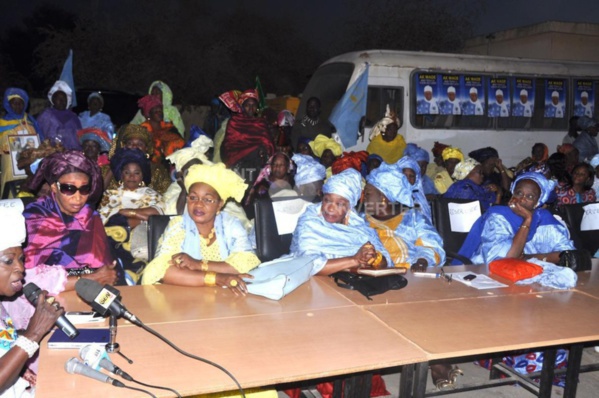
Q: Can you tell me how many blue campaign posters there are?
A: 7